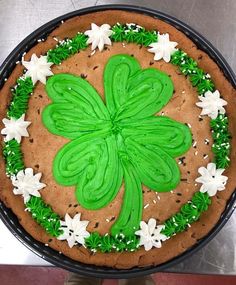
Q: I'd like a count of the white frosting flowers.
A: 9